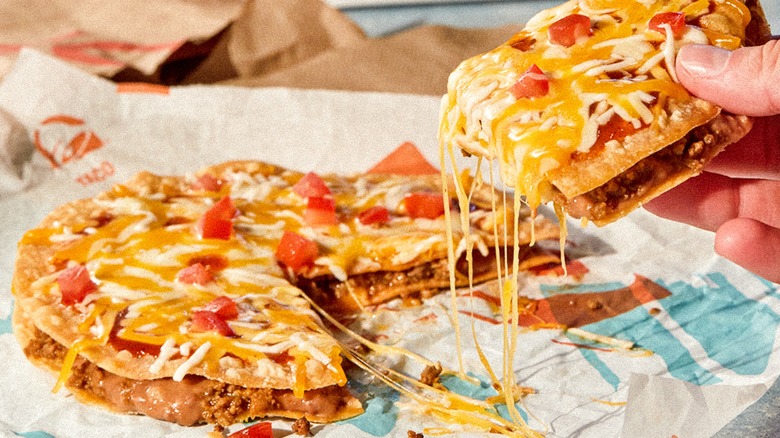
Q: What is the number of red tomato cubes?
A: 15